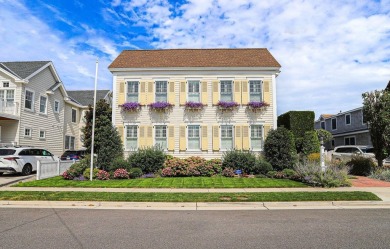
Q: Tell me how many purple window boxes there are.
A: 5